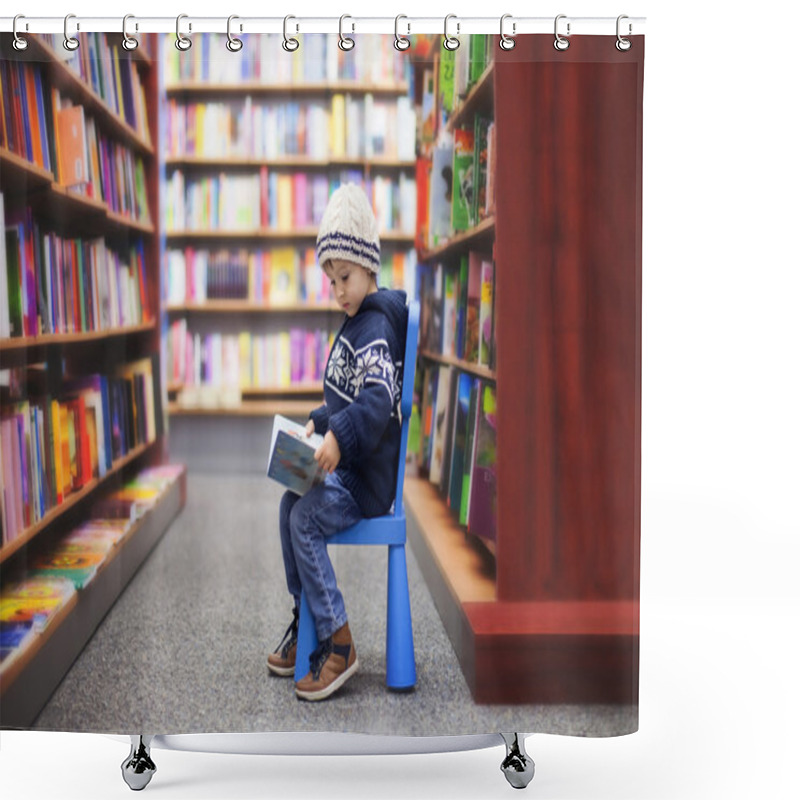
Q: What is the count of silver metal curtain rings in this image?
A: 12